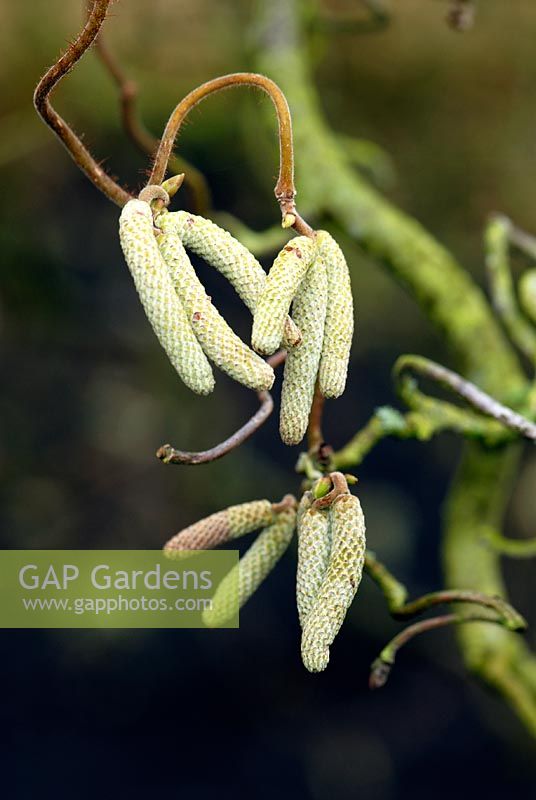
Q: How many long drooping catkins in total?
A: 10